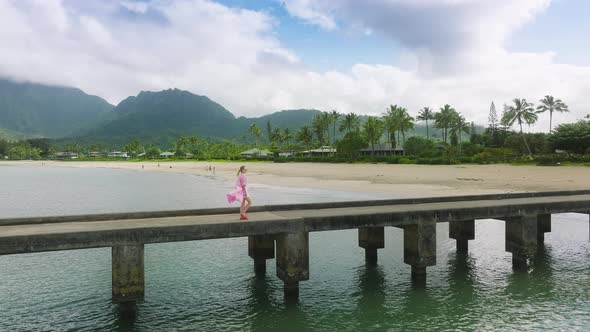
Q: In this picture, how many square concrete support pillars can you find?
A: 8